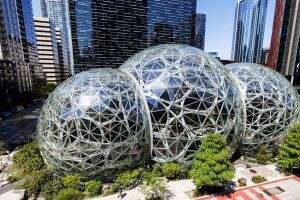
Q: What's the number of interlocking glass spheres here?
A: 3